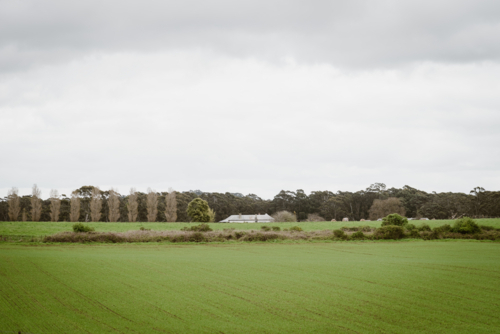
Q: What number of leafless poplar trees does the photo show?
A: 9